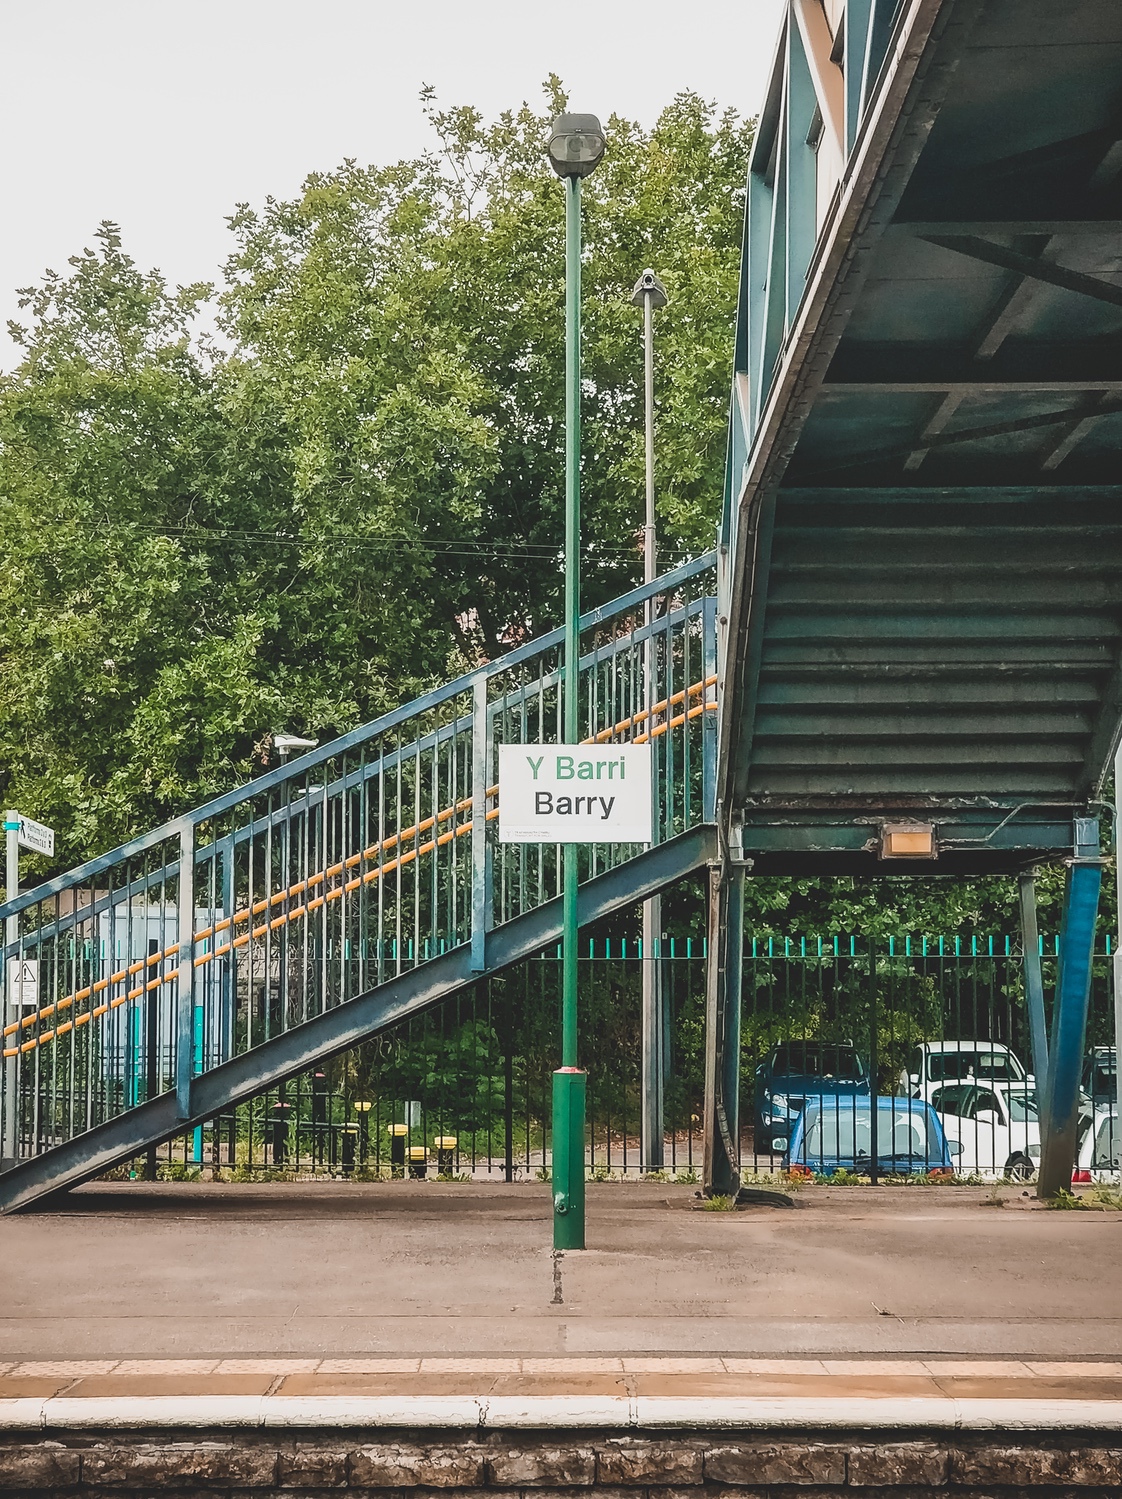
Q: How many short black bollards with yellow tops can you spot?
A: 5